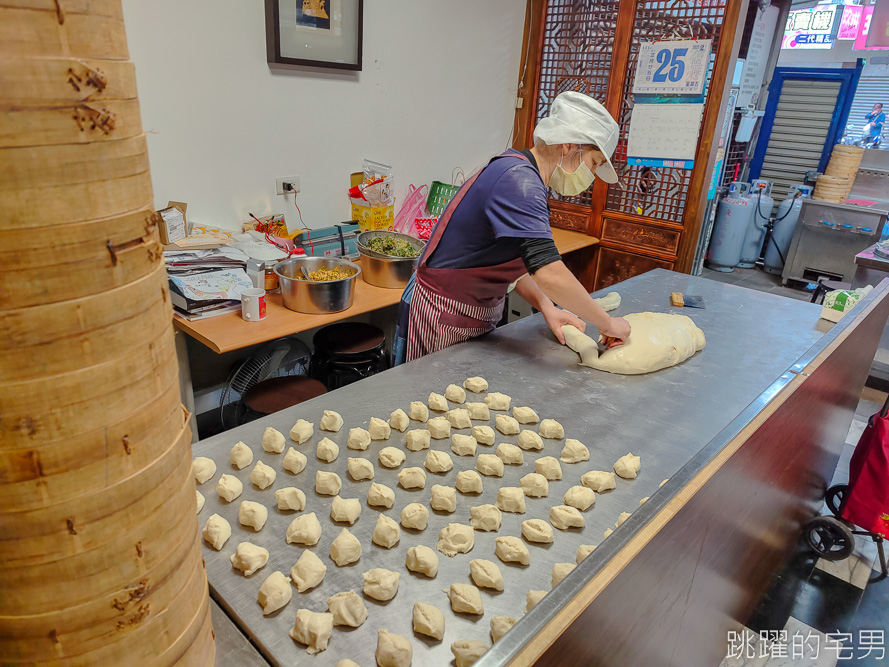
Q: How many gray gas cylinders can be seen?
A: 3